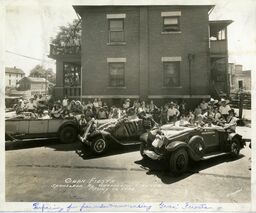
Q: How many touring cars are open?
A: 3